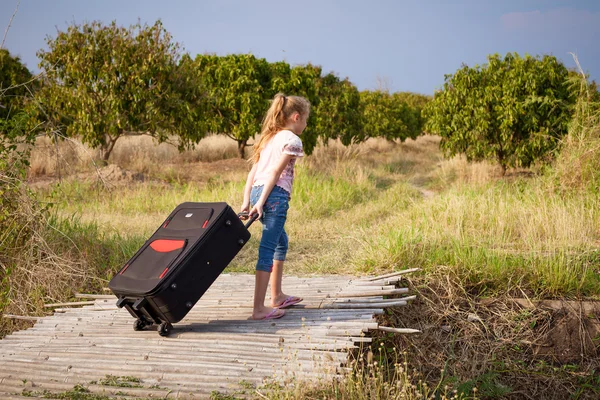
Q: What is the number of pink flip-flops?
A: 2